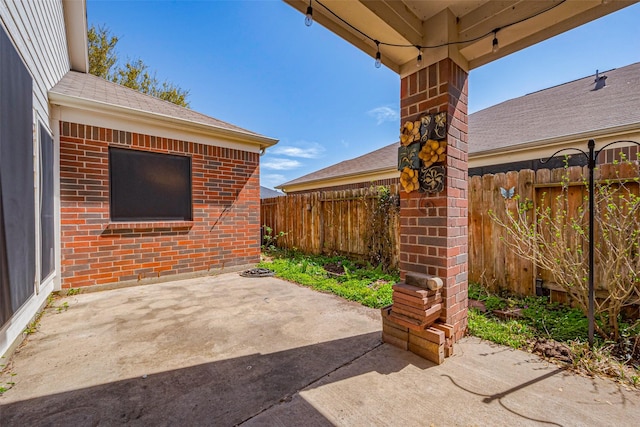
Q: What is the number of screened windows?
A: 3